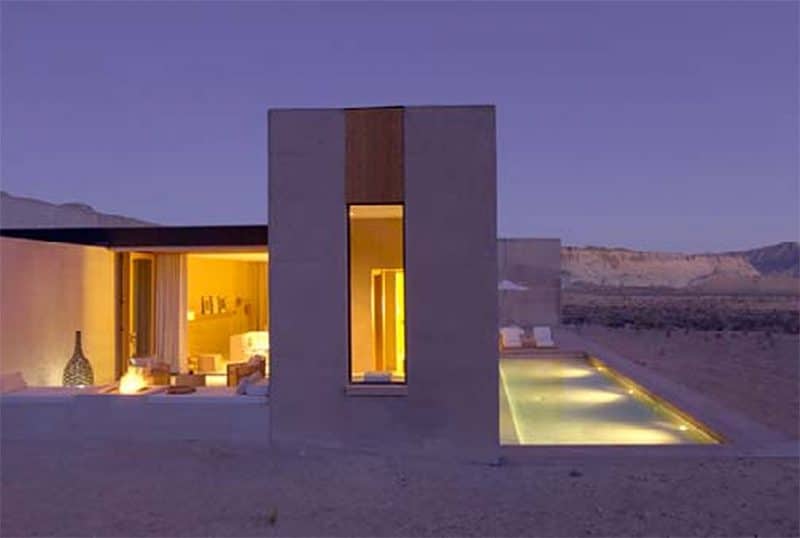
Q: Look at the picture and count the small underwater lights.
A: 3